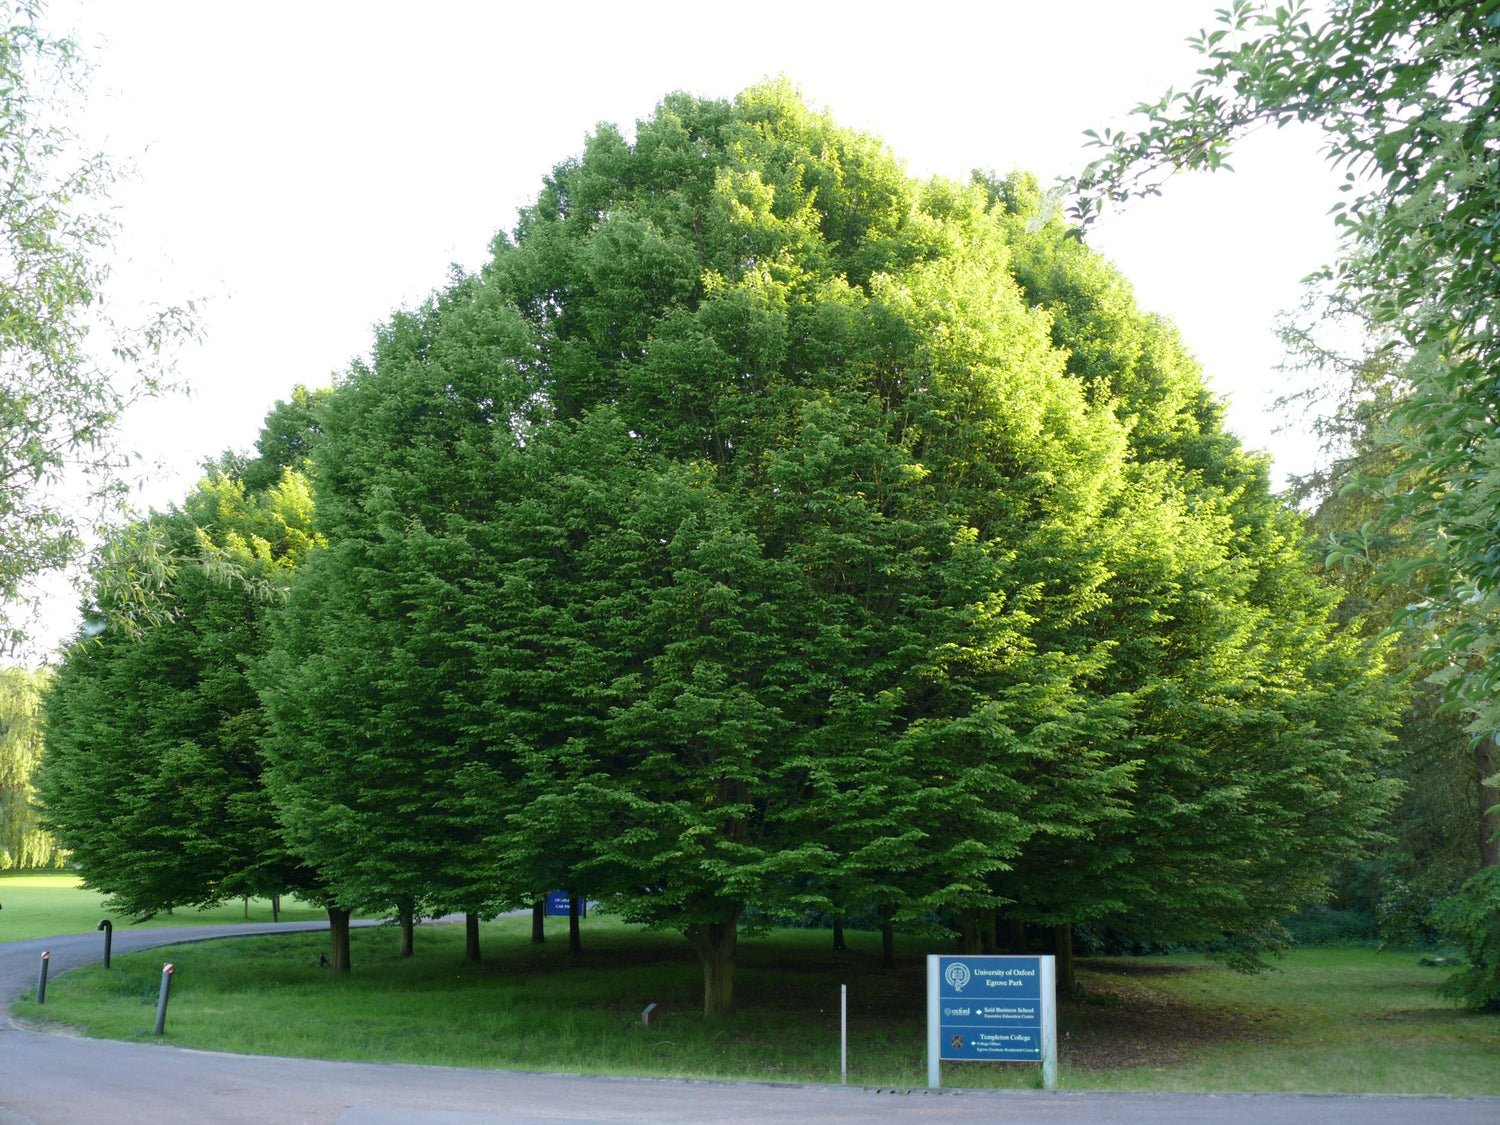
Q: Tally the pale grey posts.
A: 3